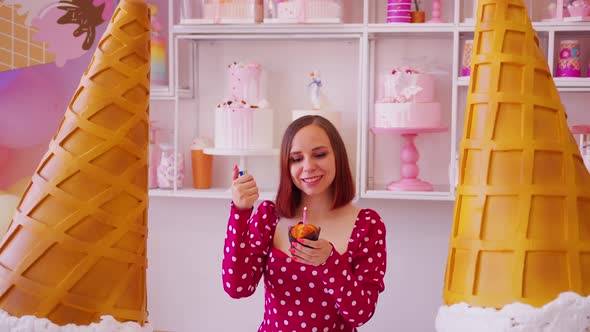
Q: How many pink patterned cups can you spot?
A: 2